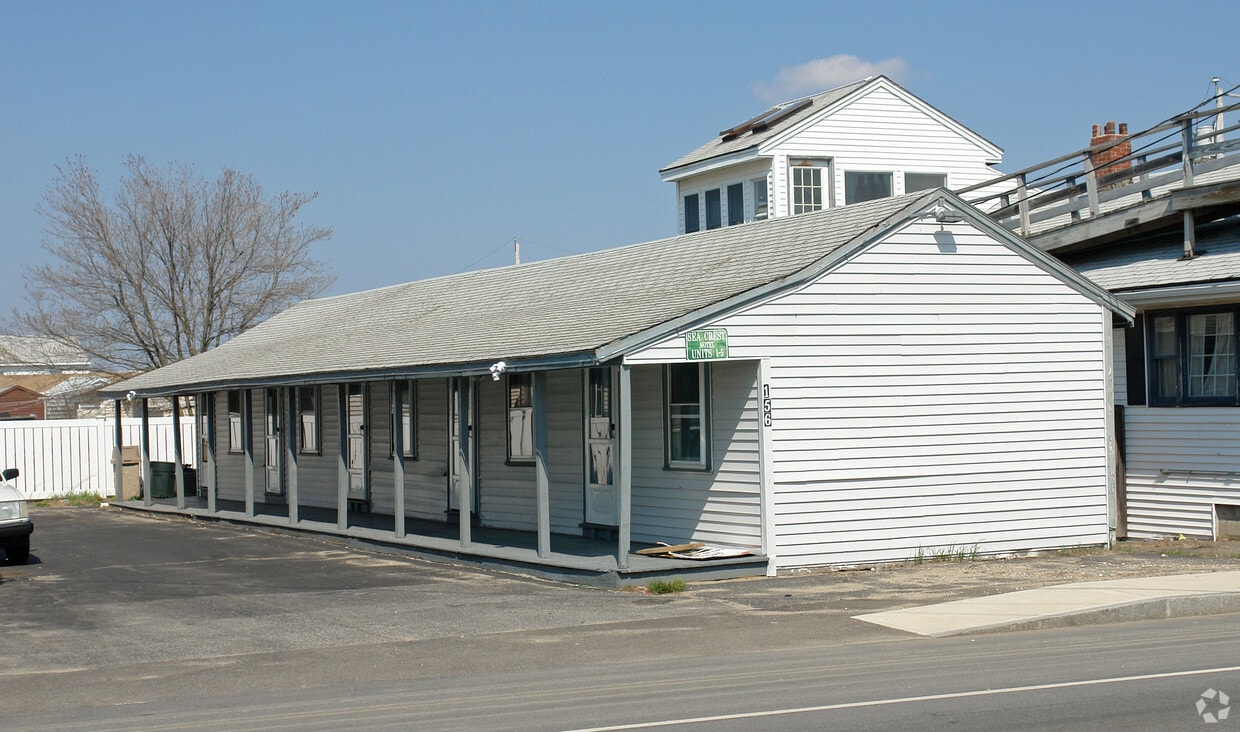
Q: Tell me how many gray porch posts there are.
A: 11